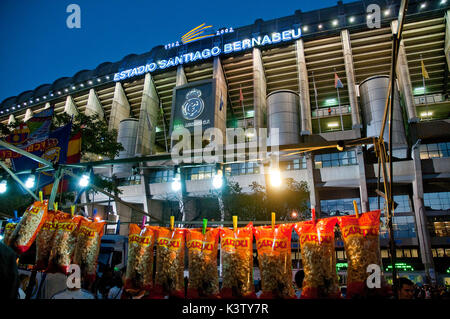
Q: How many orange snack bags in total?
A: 11